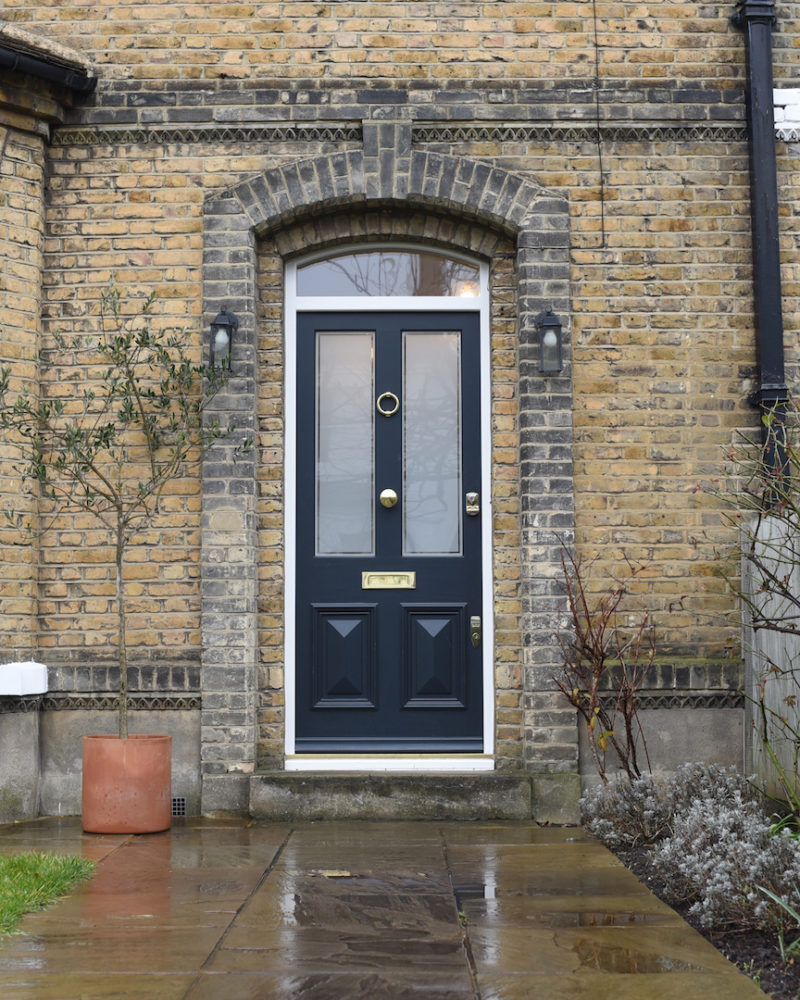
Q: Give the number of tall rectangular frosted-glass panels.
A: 2